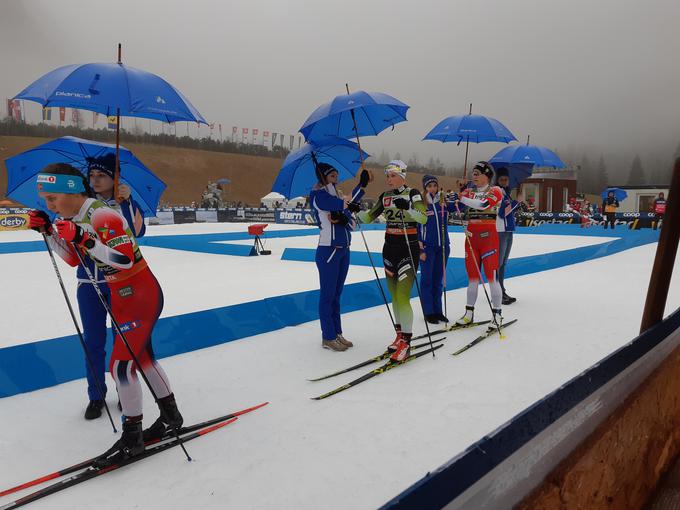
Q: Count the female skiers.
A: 3